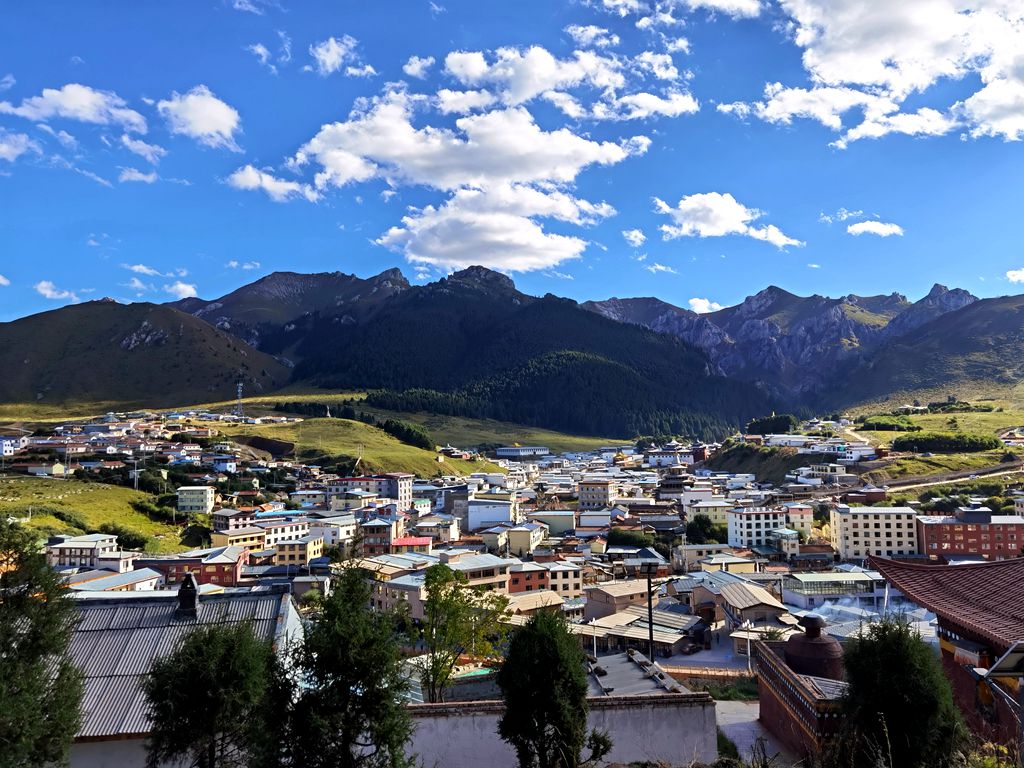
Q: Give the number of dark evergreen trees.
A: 5